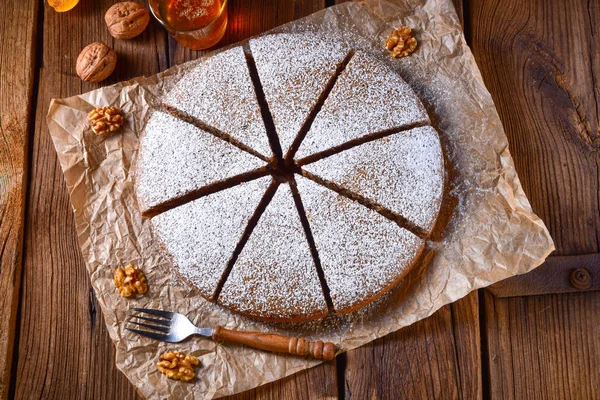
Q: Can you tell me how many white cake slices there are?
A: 8